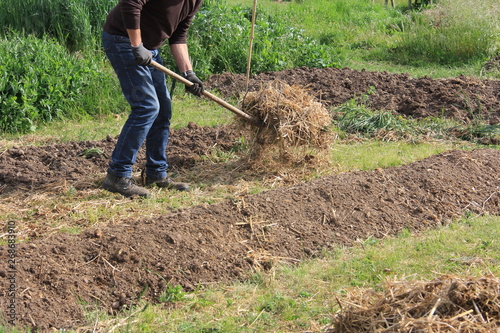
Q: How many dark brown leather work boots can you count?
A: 2